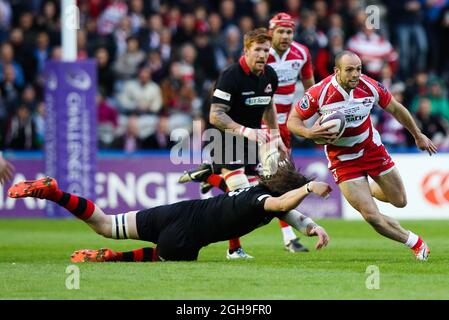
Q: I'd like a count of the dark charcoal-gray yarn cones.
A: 0